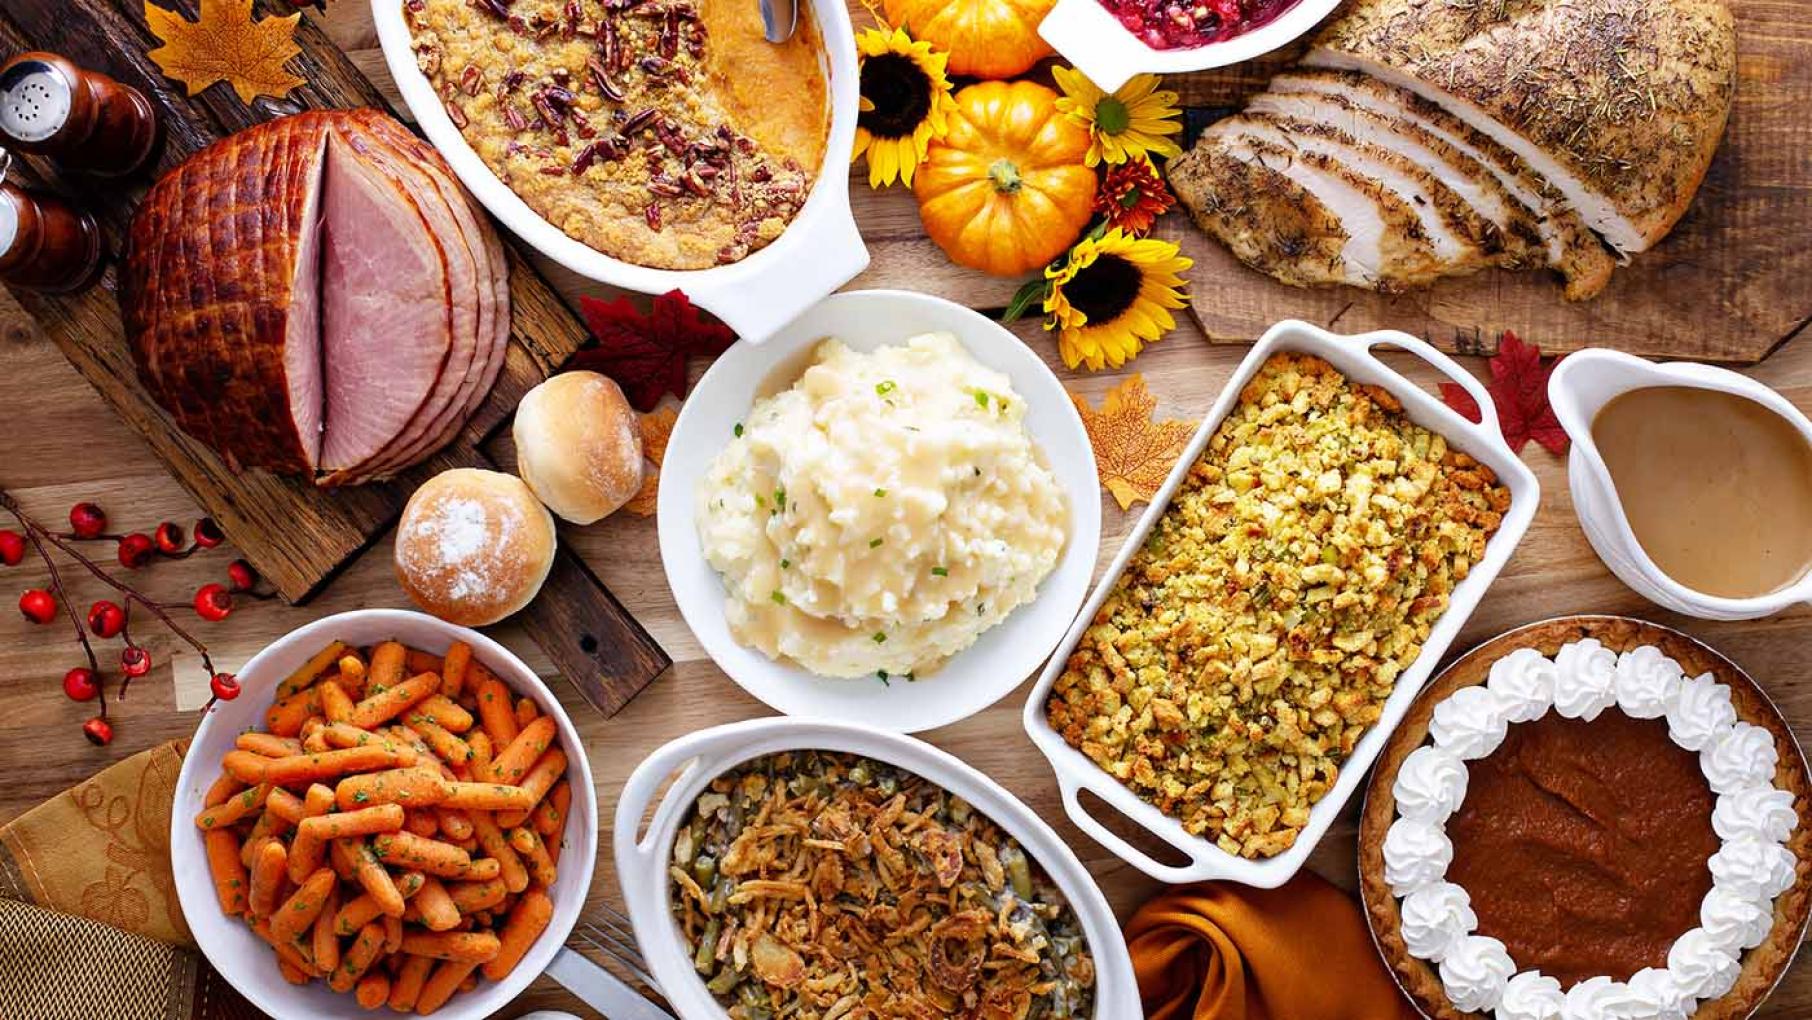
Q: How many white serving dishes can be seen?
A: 7